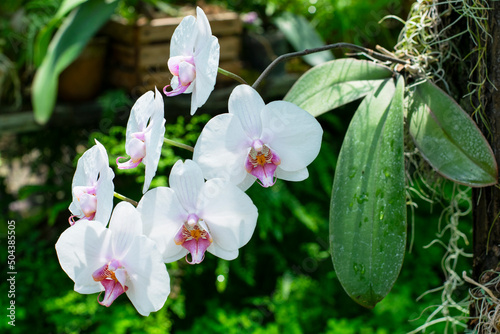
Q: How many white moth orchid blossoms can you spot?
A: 6